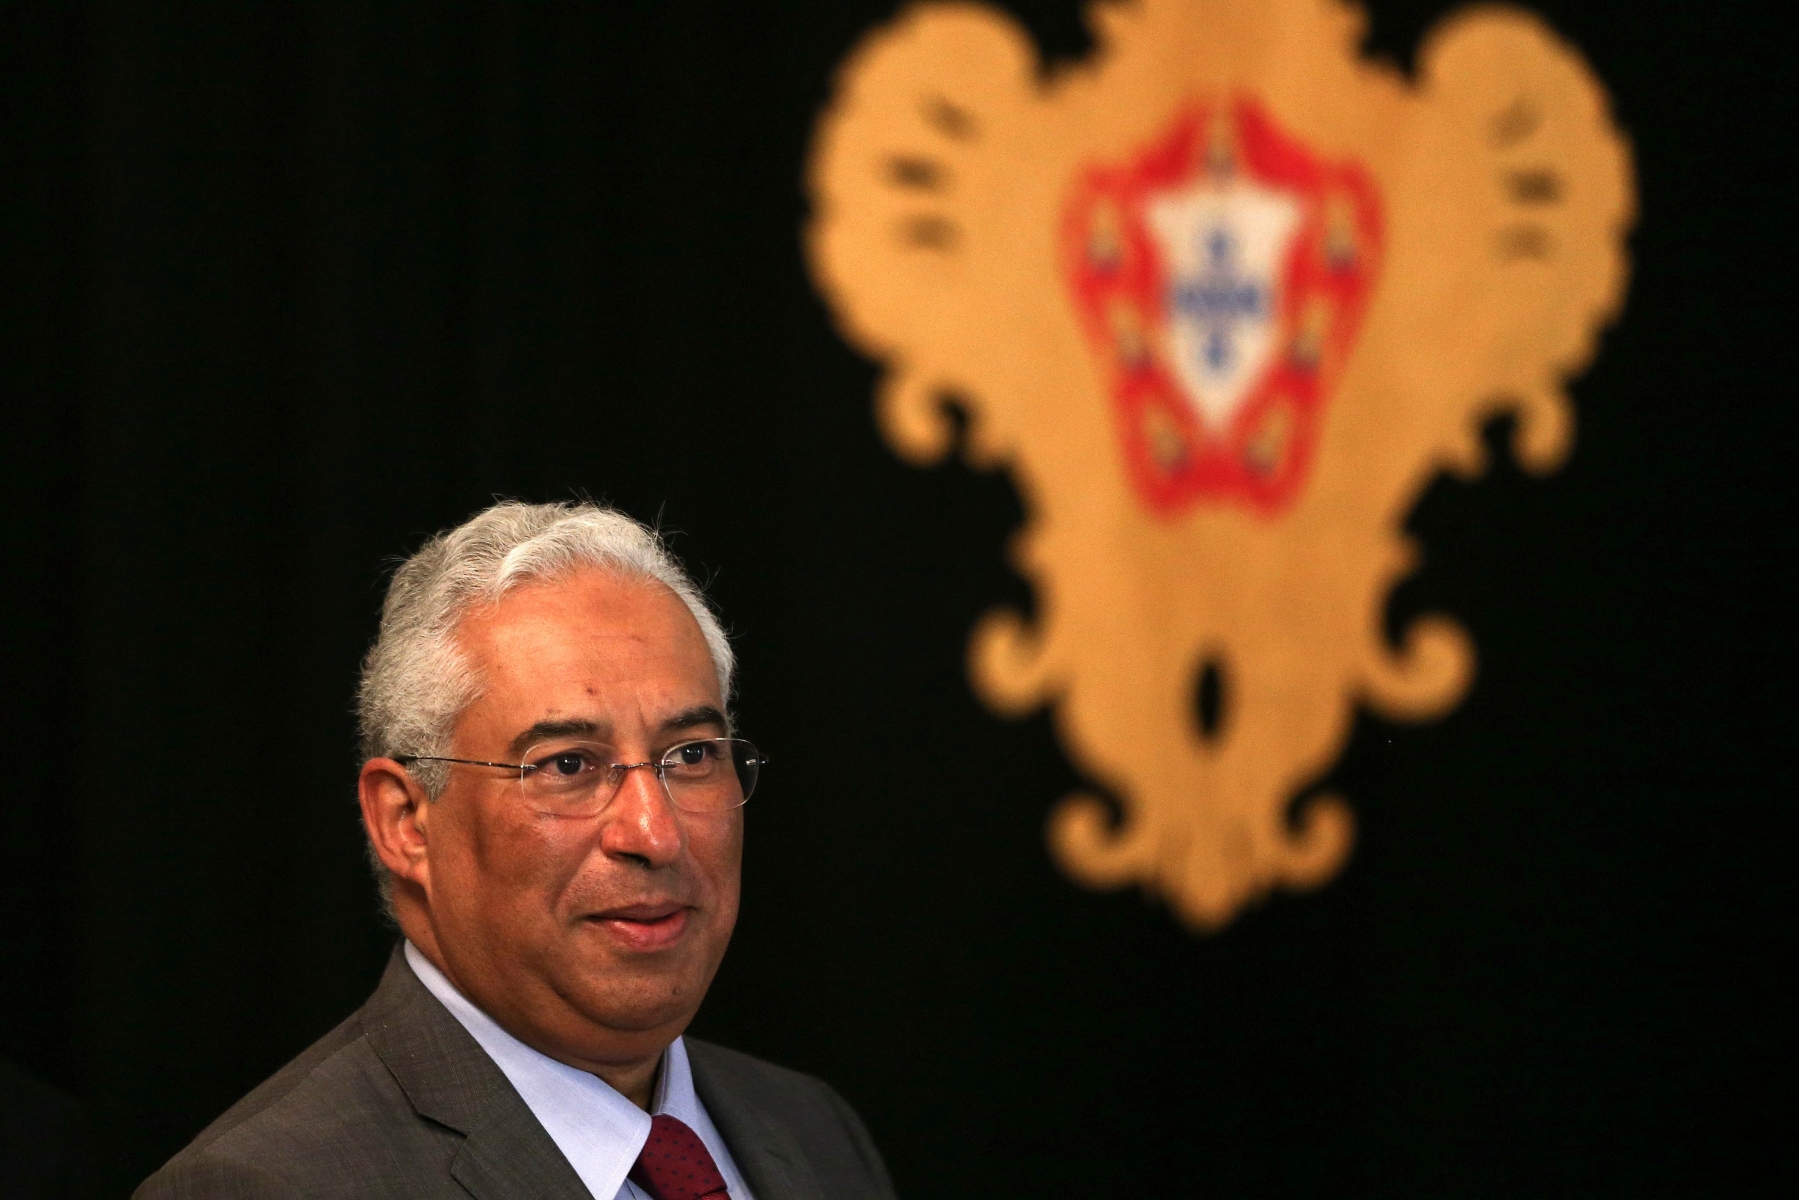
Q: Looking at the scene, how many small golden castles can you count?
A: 7